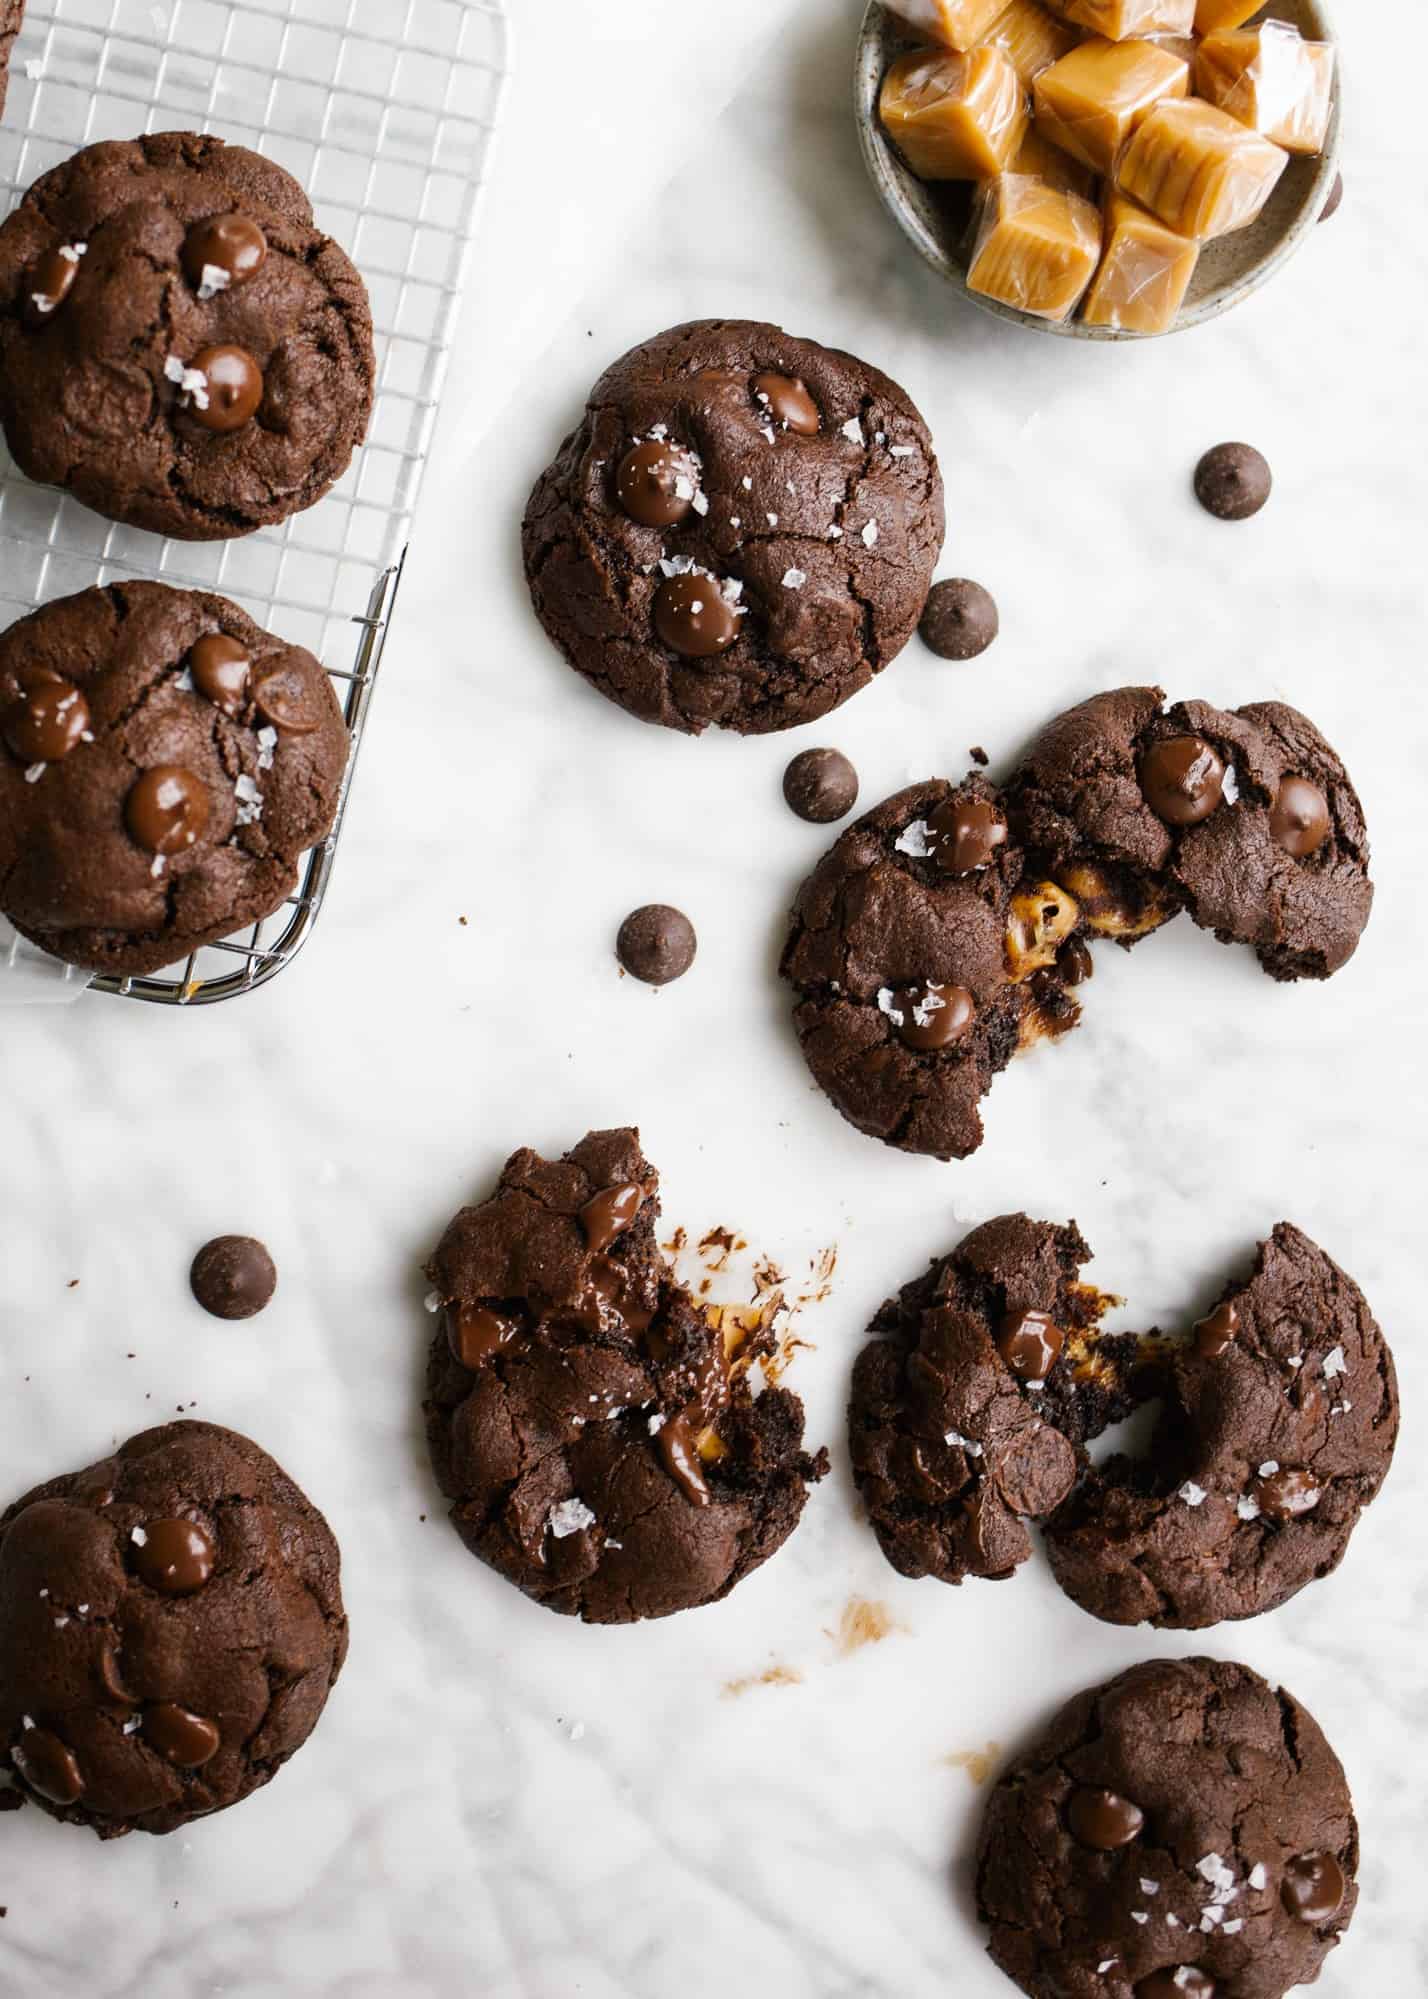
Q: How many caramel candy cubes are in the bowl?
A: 11